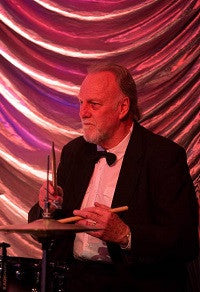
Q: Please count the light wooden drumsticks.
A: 2